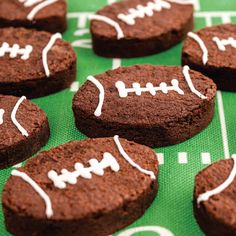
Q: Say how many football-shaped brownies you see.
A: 8